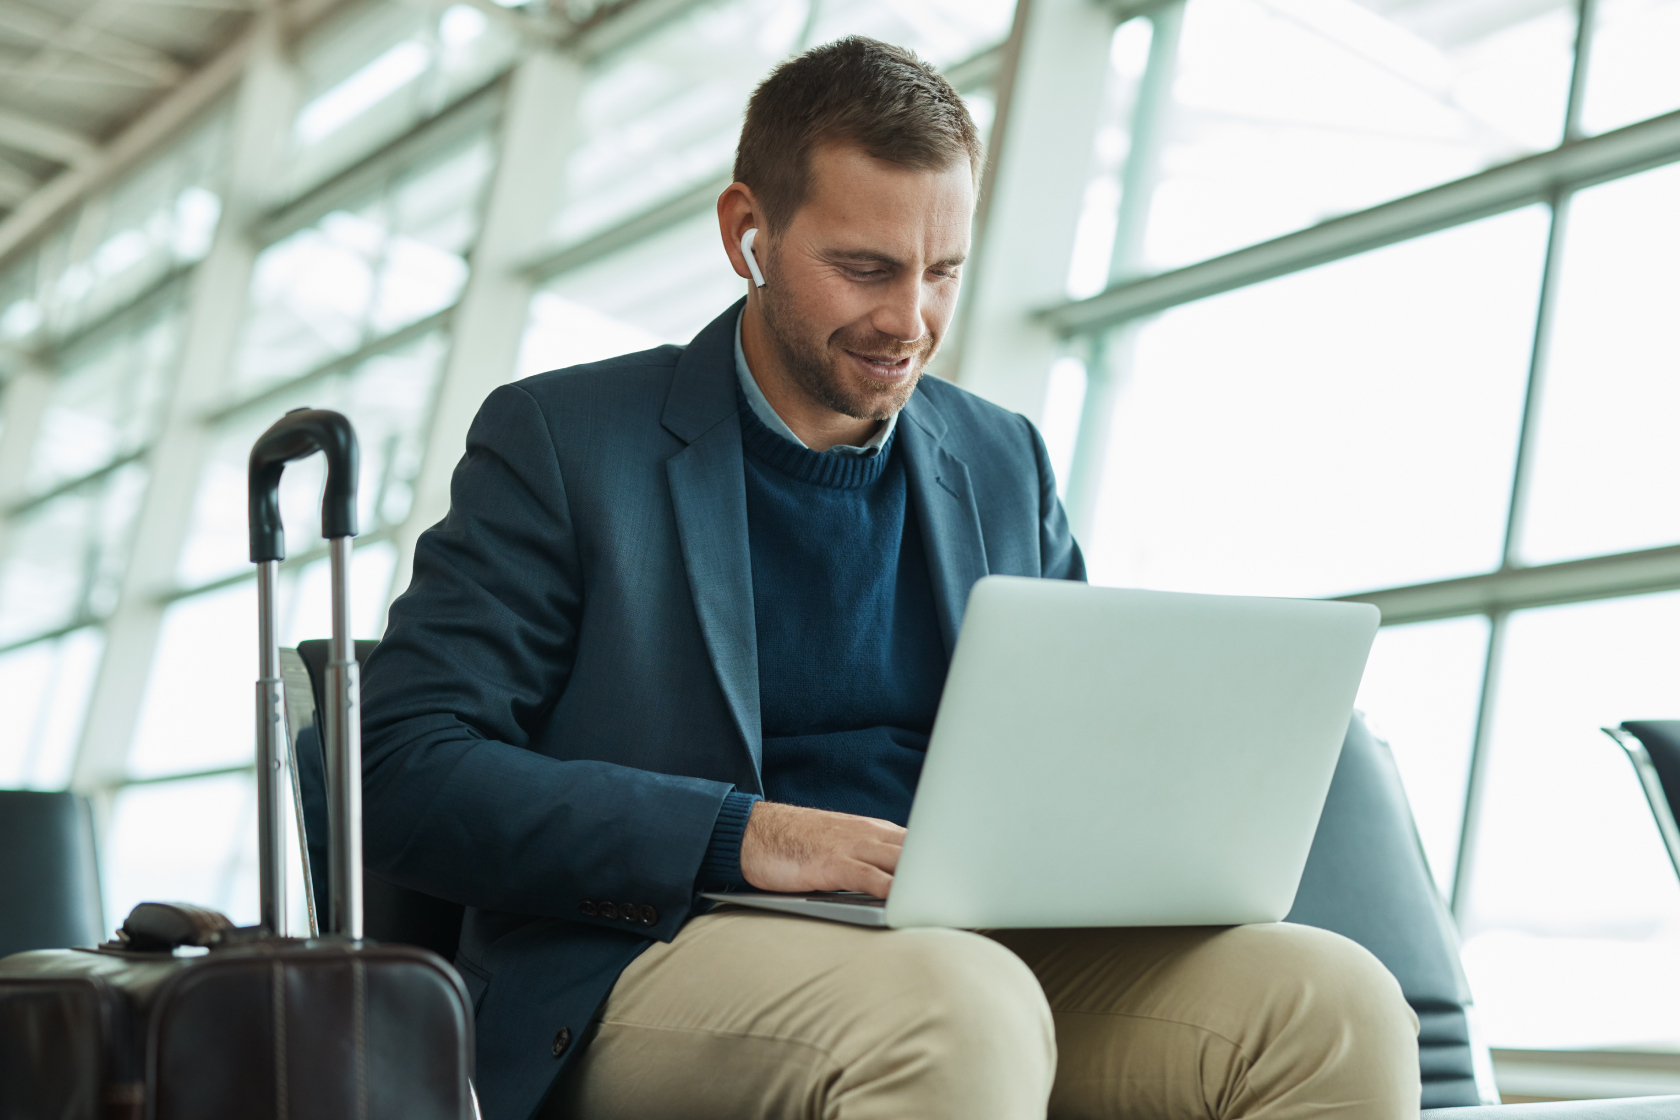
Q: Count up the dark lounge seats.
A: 4